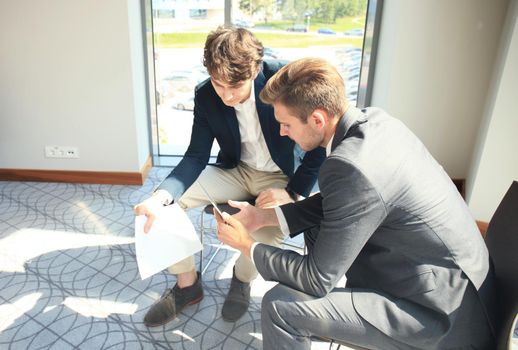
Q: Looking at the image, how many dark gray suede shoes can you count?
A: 2